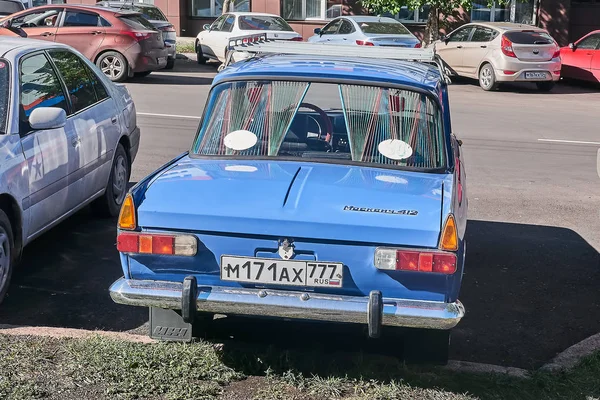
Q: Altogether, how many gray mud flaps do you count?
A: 1